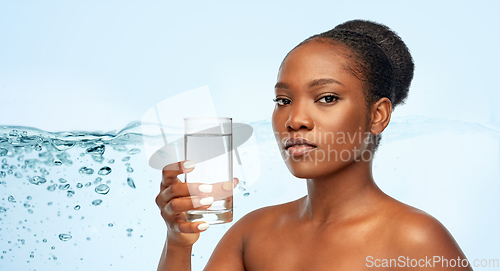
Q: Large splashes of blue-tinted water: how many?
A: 1